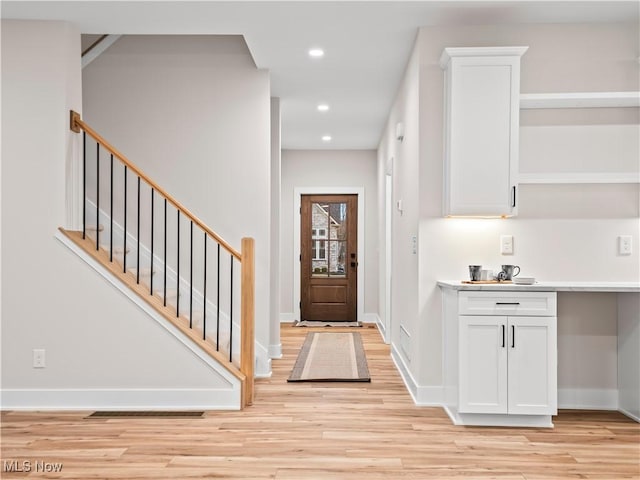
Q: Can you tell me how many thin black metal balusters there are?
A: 12